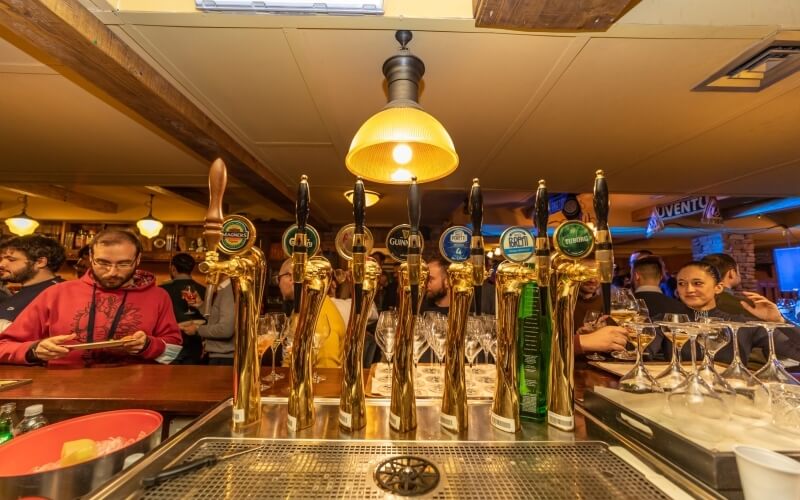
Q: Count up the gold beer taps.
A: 7